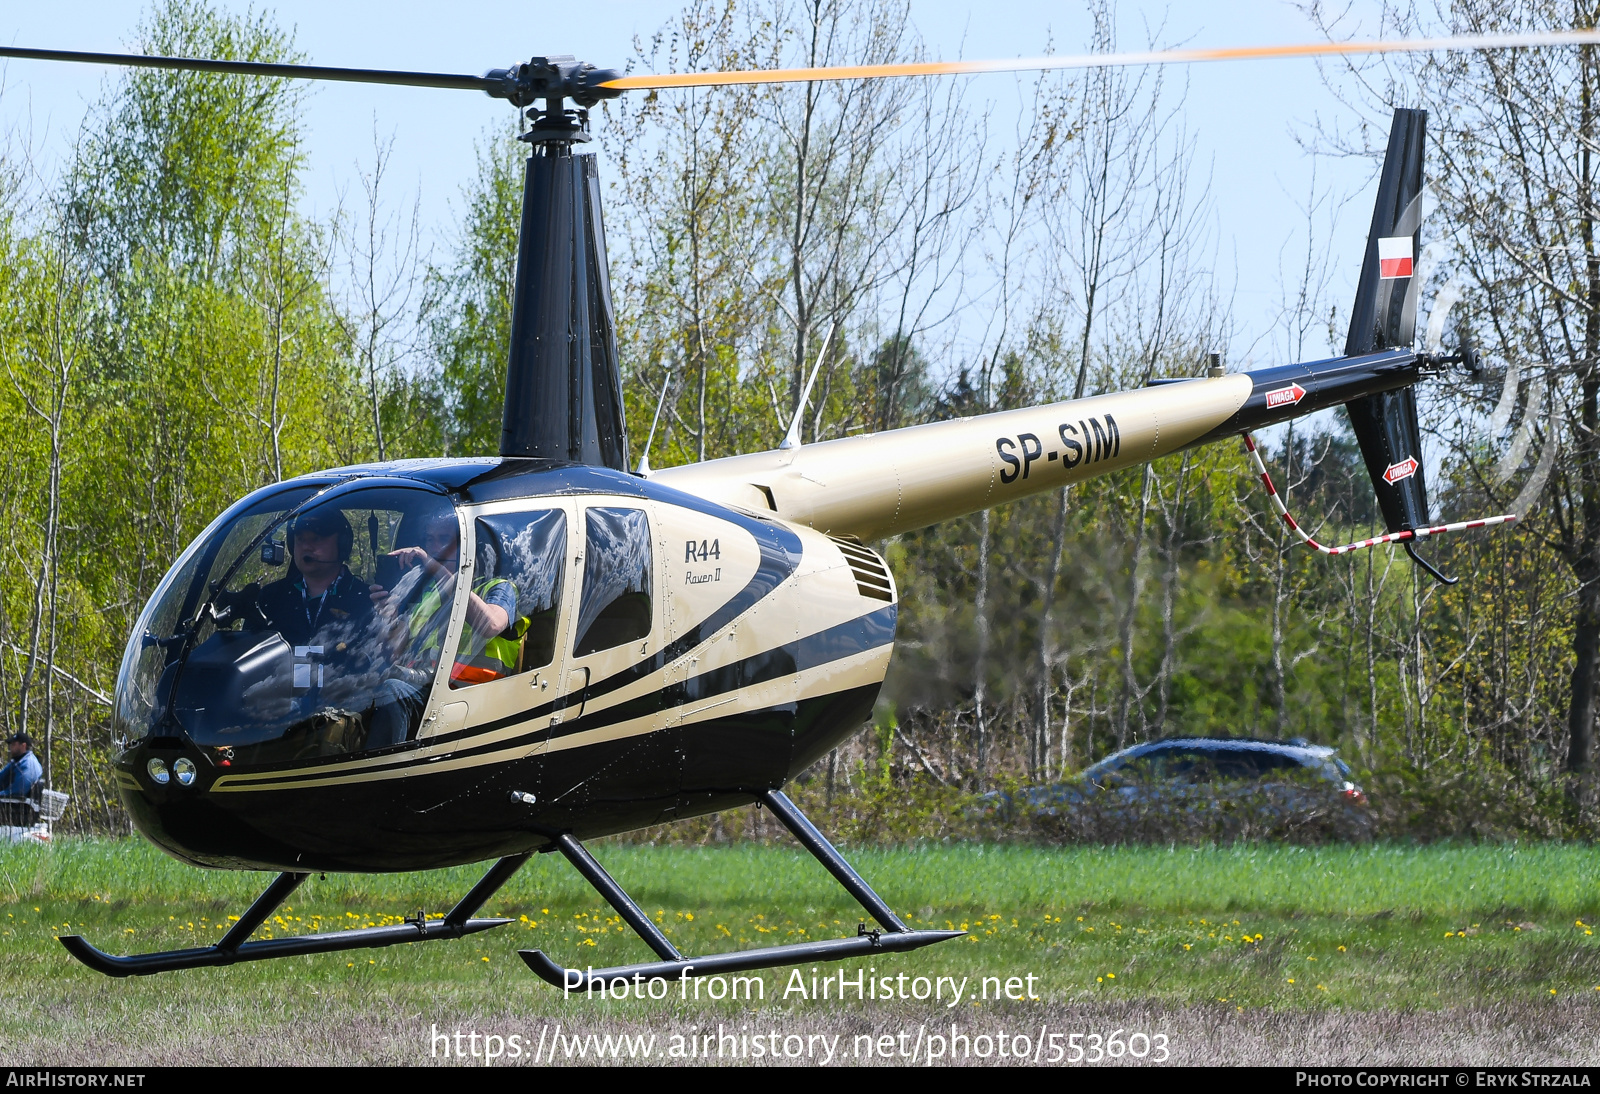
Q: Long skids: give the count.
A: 2